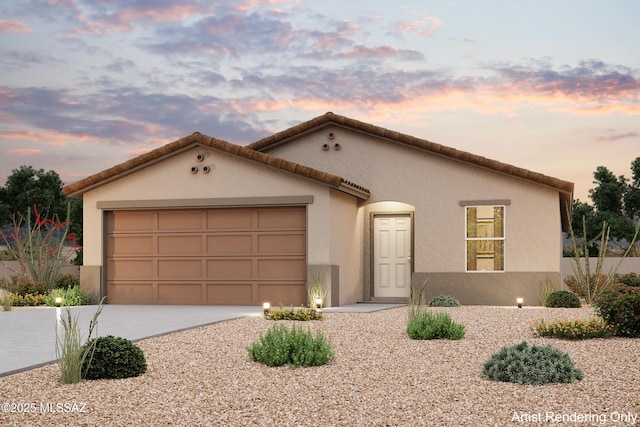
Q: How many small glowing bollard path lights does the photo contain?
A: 4